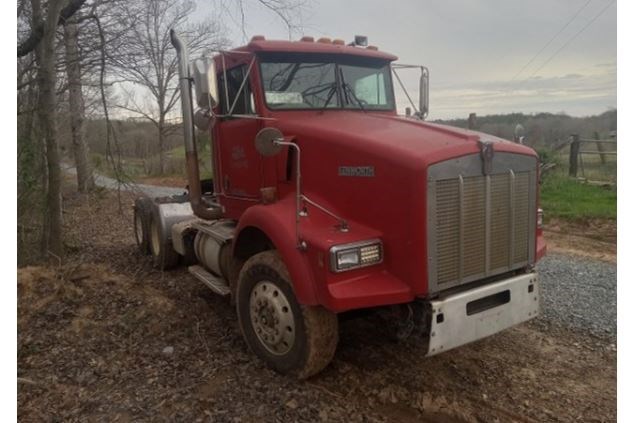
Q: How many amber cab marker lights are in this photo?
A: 5